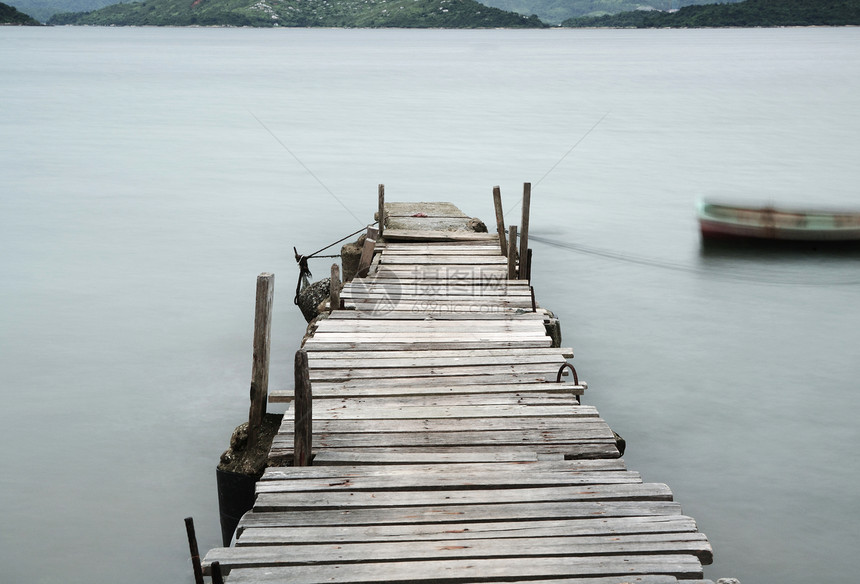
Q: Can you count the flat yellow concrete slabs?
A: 2